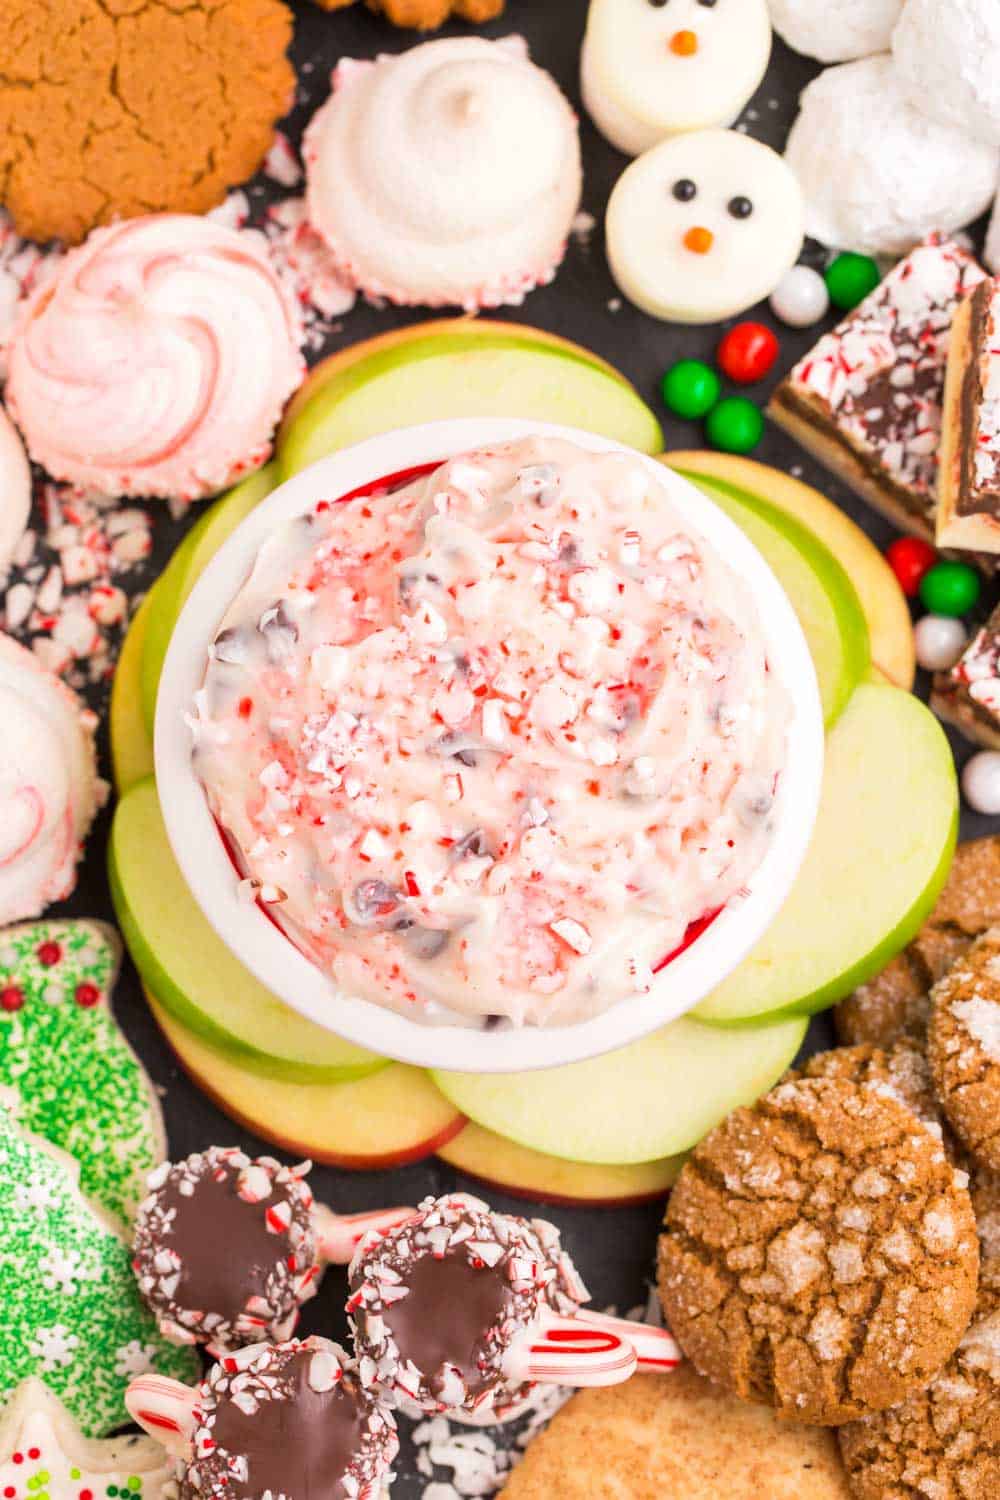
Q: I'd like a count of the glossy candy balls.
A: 9